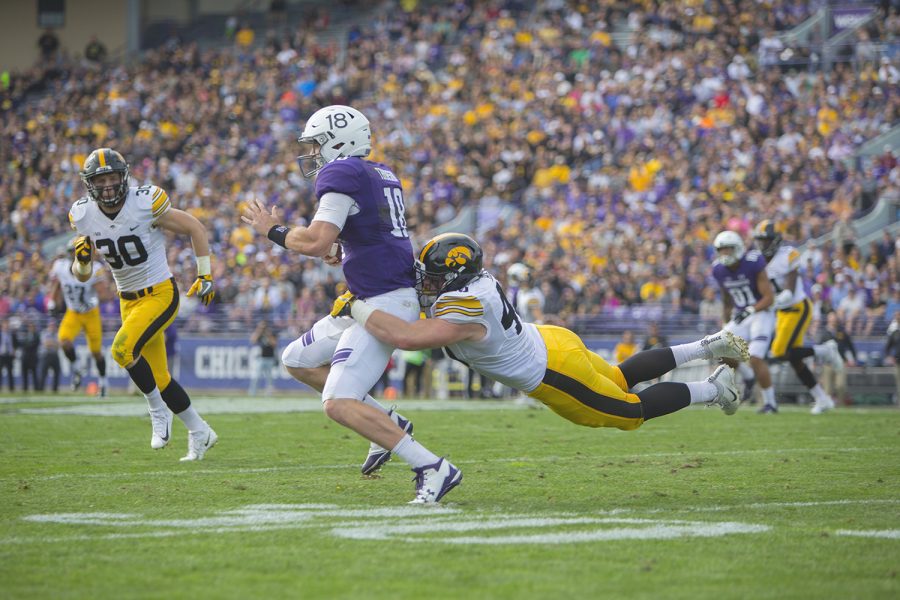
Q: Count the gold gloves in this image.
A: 3